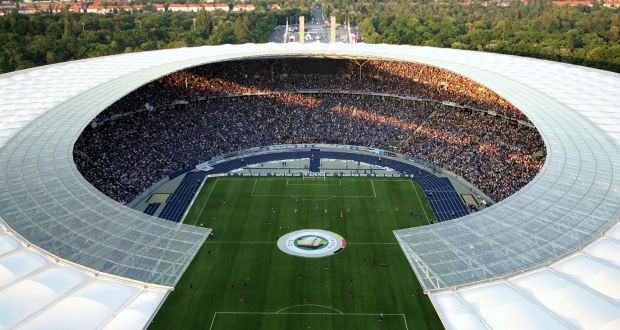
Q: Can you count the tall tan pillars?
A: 2